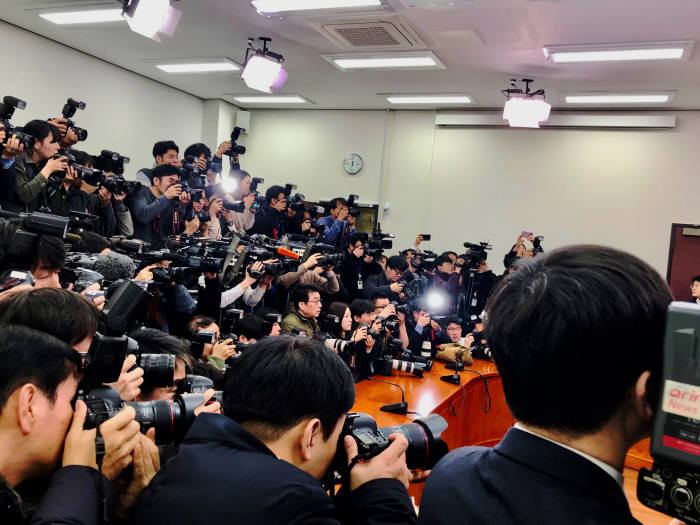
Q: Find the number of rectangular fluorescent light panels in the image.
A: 8